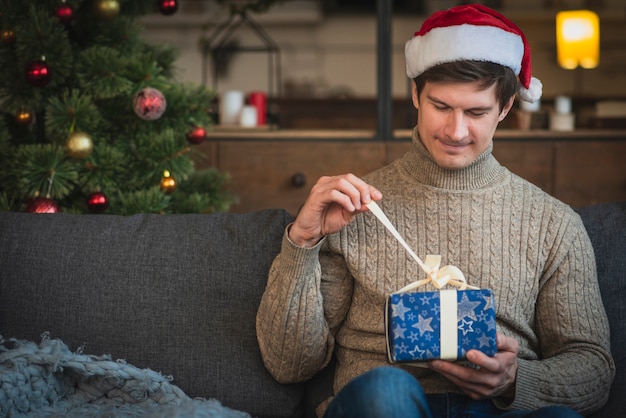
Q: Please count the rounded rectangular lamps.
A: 1